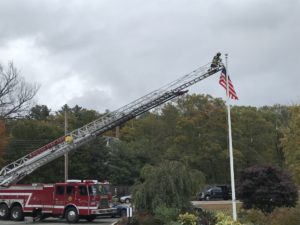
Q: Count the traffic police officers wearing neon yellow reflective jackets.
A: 0